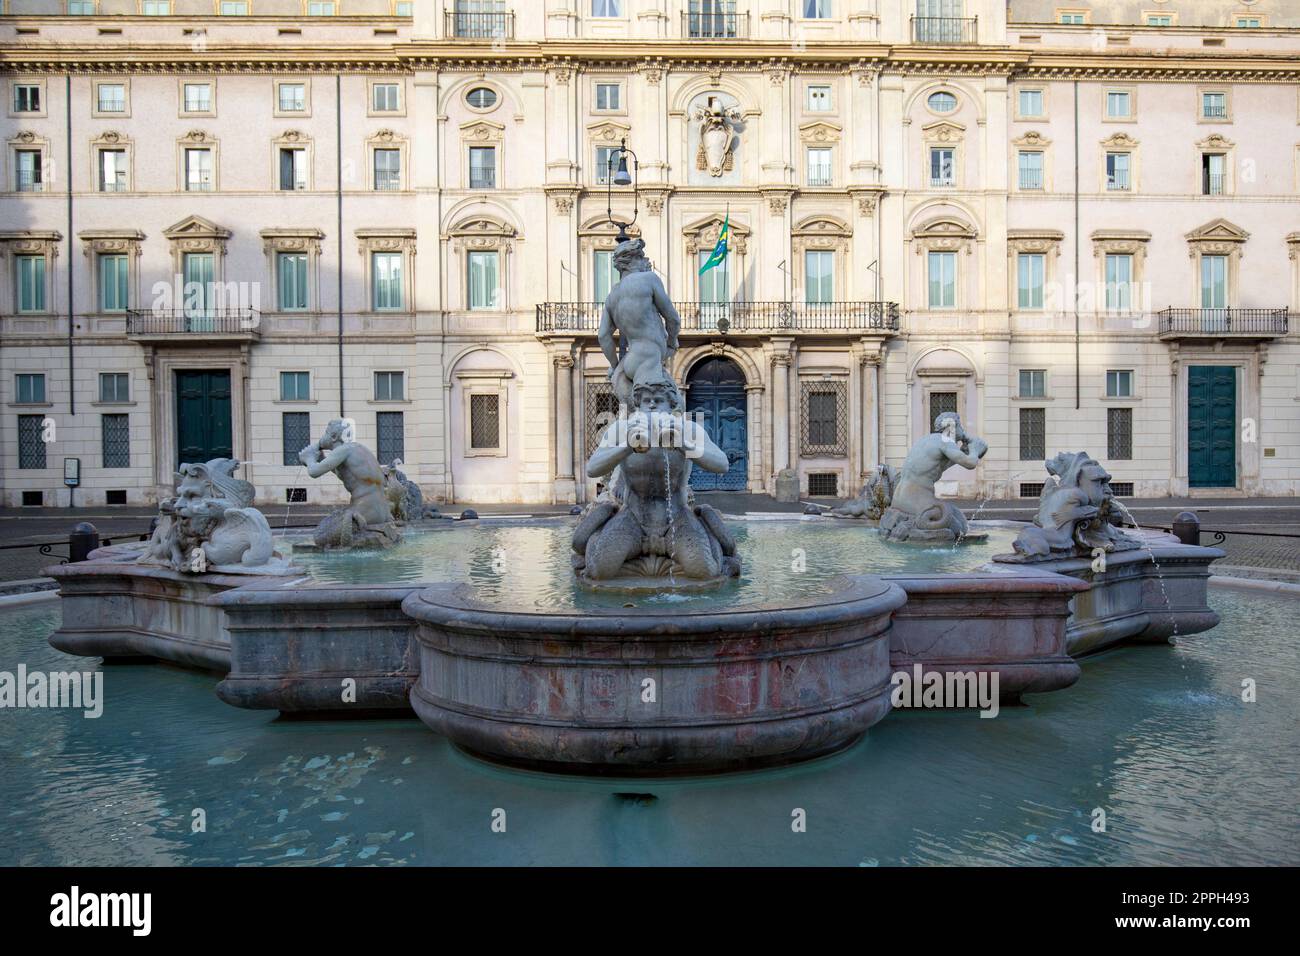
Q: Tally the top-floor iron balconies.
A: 3